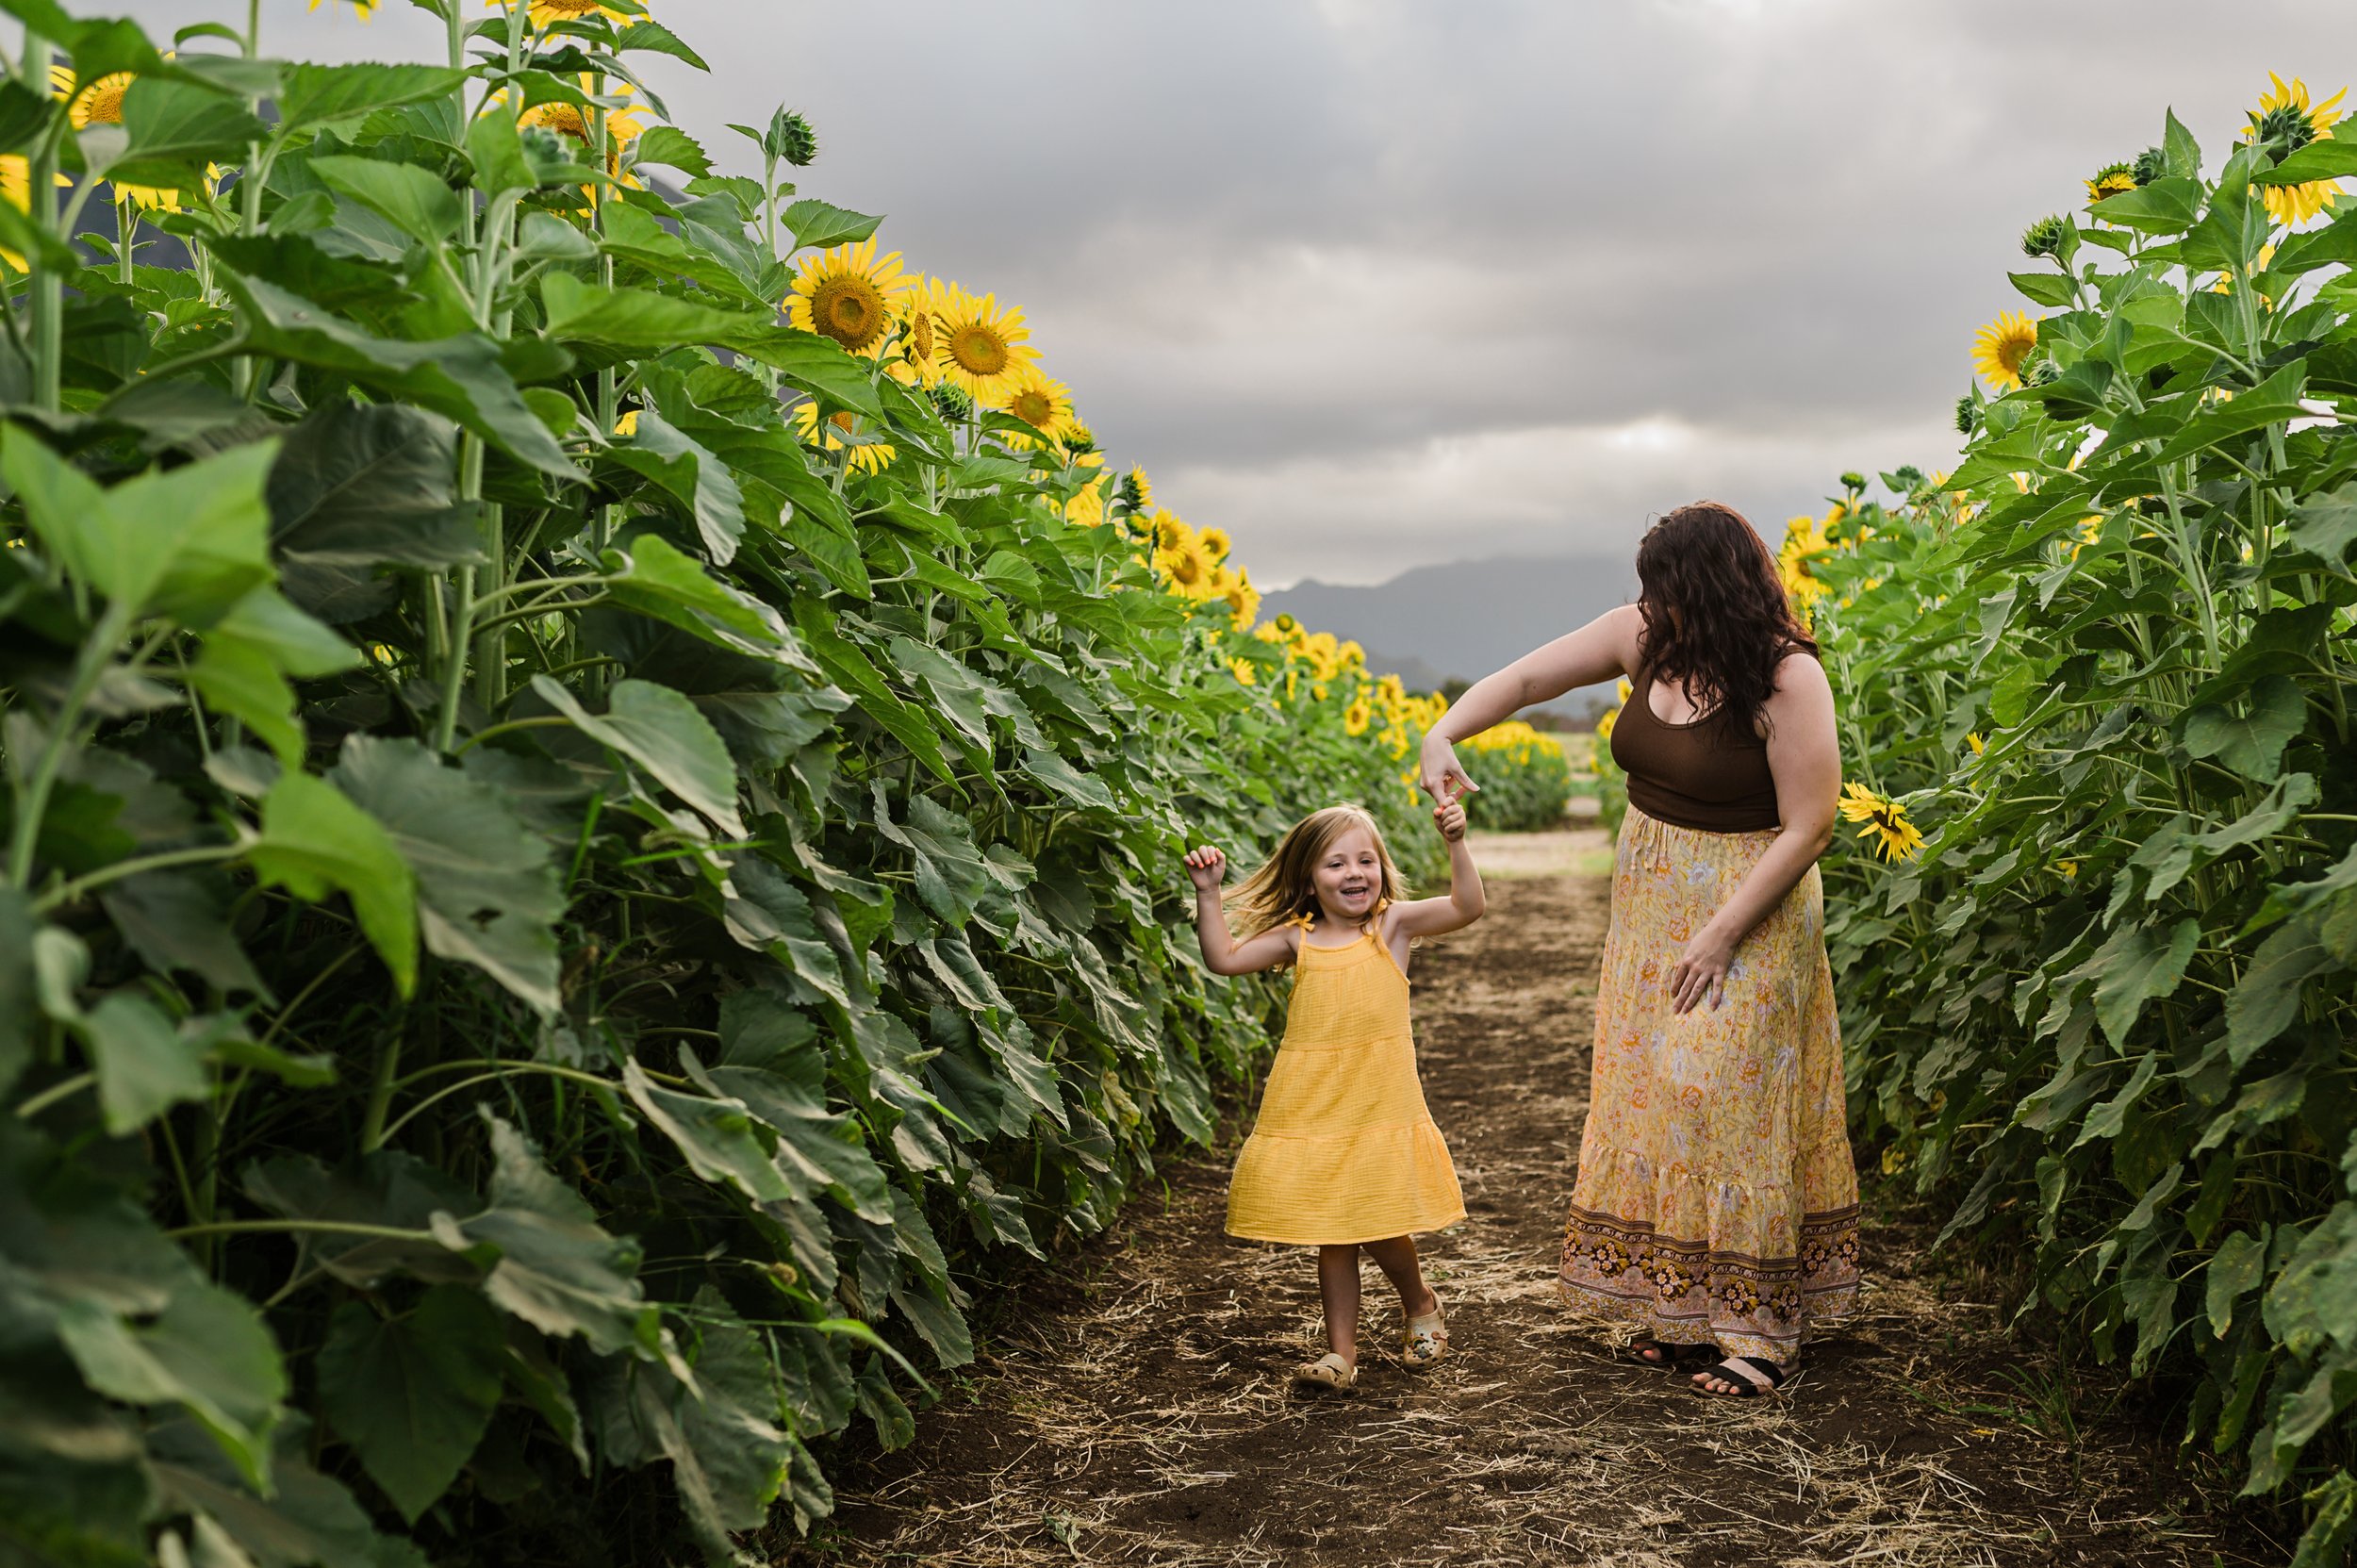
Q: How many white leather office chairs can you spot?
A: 0